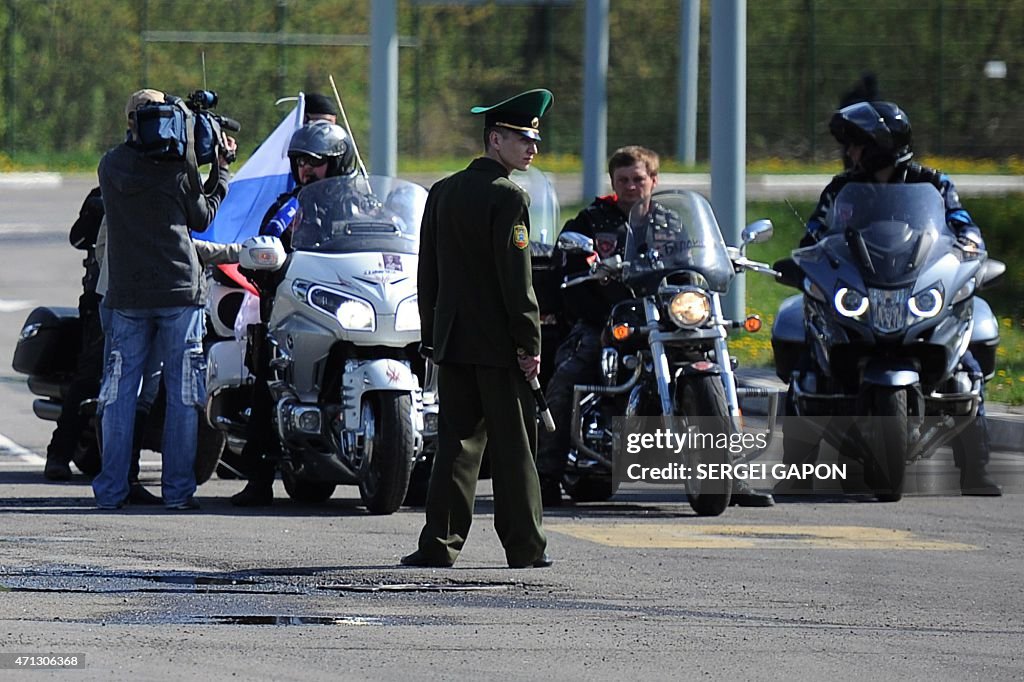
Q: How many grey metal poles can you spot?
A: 4